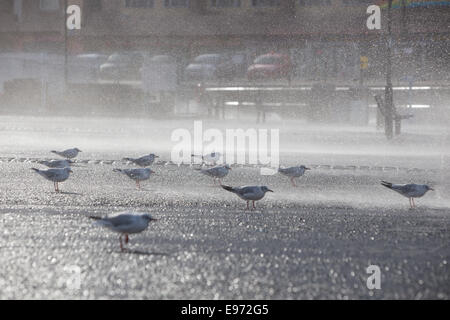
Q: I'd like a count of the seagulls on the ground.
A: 11